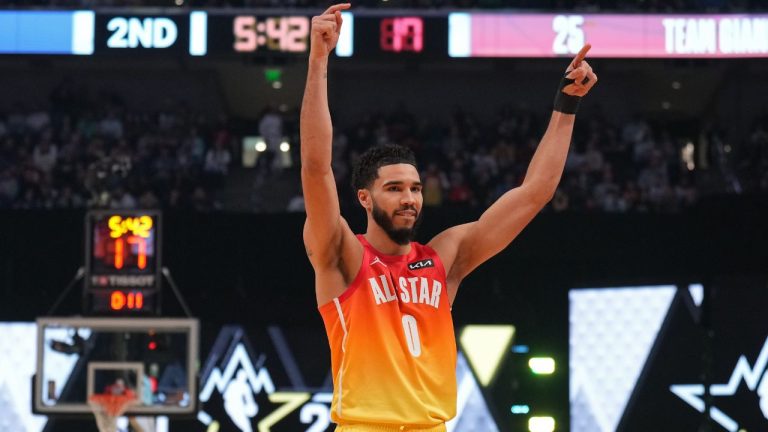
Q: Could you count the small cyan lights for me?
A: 2